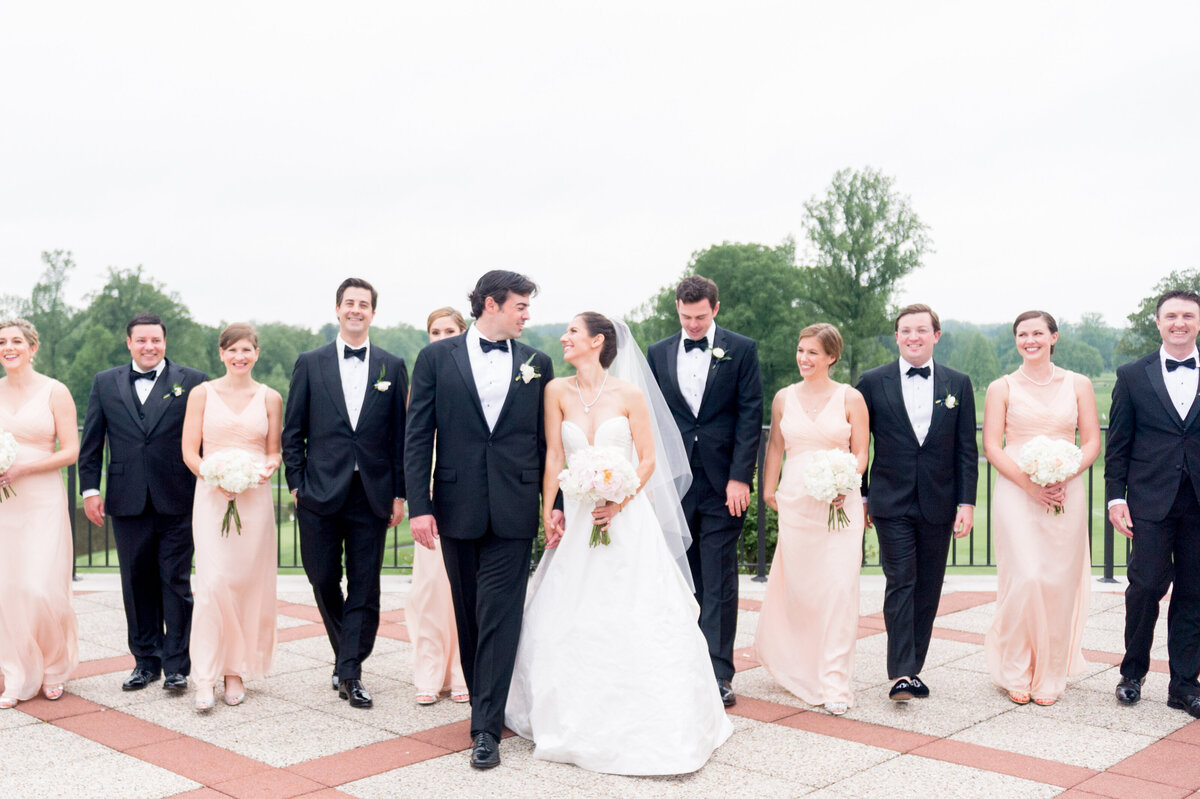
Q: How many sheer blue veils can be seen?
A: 0